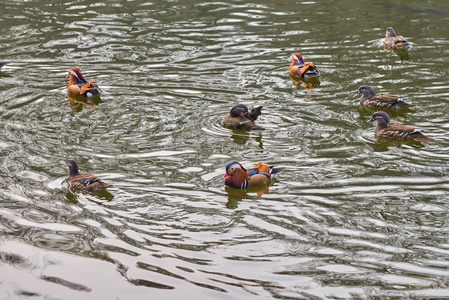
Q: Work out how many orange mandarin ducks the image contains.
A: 3